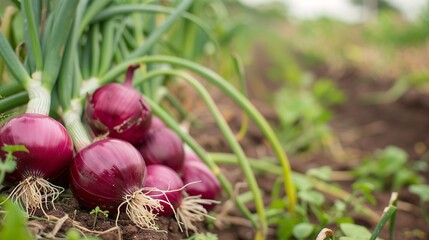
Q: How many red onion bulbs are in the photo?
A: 6